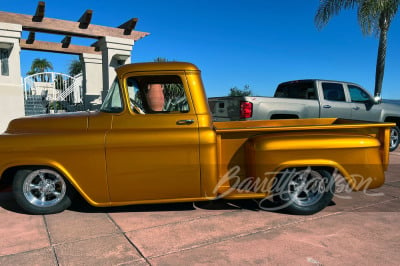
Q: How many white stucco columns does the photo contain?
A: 3